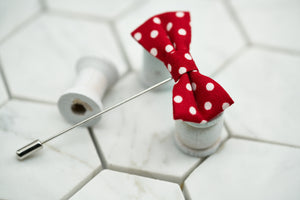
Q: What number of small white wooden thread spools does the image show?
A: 3